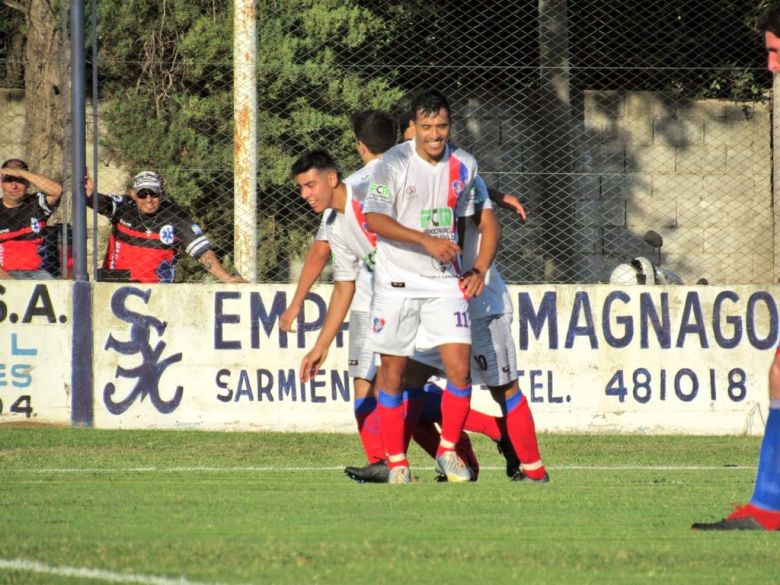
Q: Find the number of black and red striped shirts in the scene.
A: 2